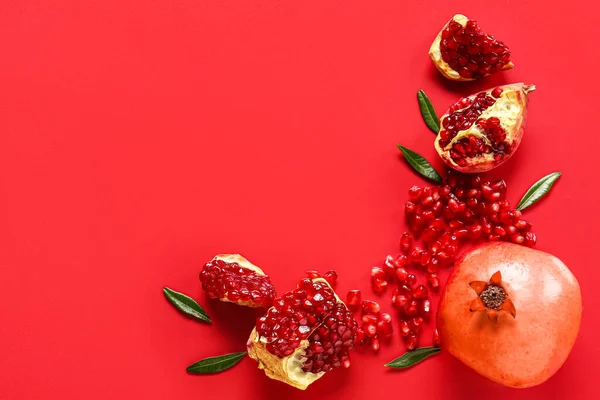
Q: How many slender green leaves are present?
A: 6